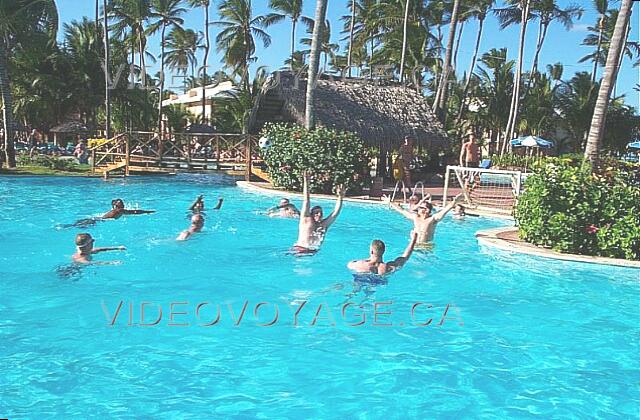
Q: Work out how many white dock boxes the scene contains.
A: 0